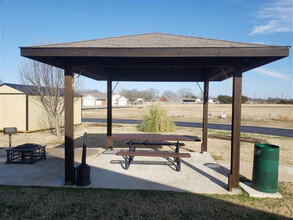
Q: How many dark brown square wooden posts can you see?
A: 4